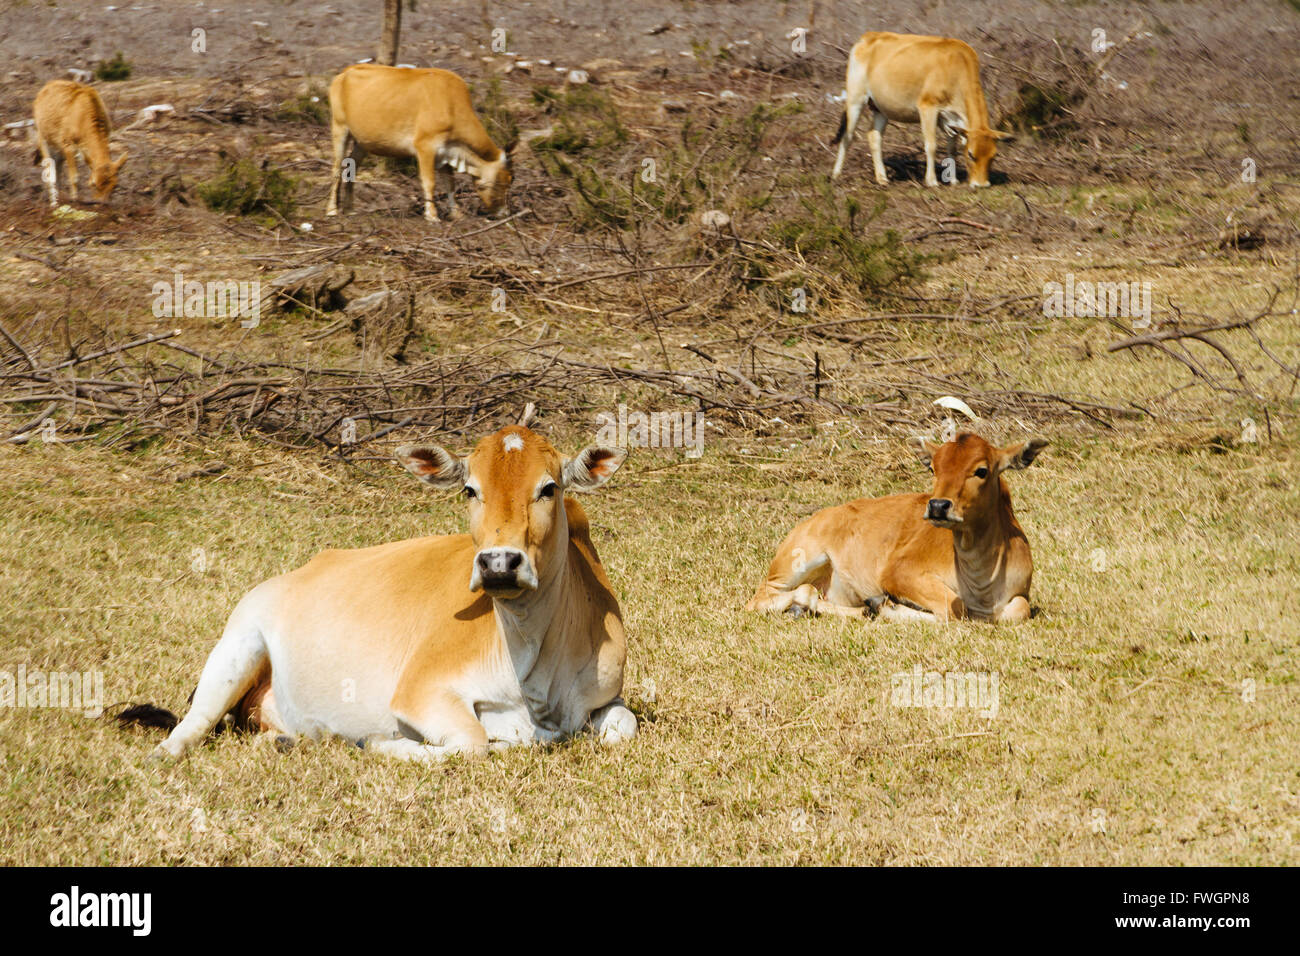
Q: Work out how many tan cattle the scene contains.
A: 5